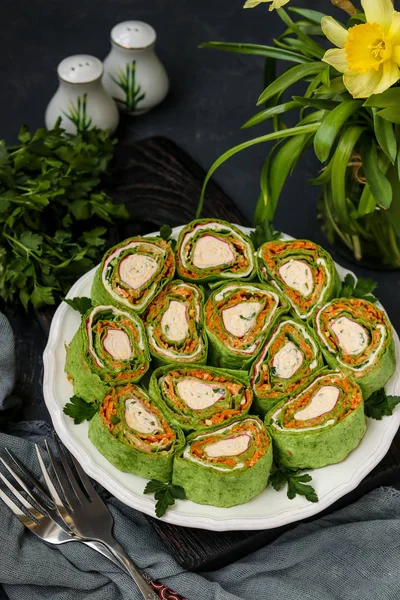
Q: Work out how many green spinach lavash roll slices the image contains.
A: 12